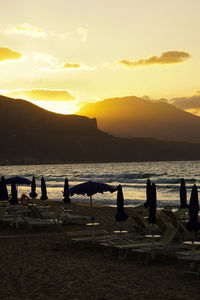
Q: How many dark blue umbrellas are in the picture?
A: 12